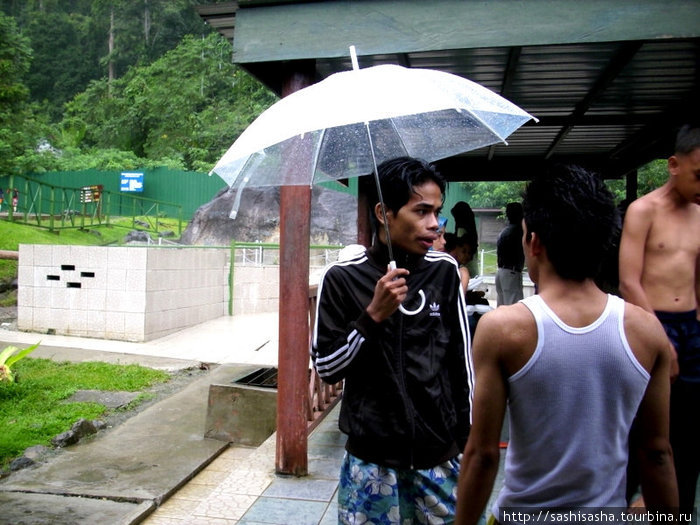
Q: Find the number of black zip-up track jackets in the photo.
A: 1